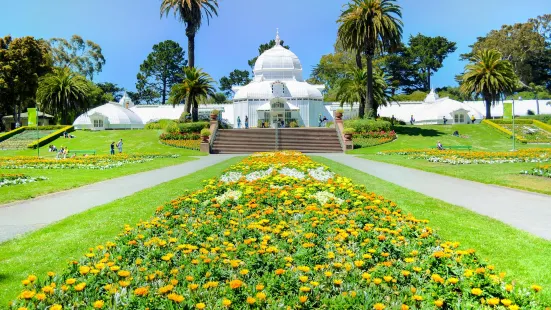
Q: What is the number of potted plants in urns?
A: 4